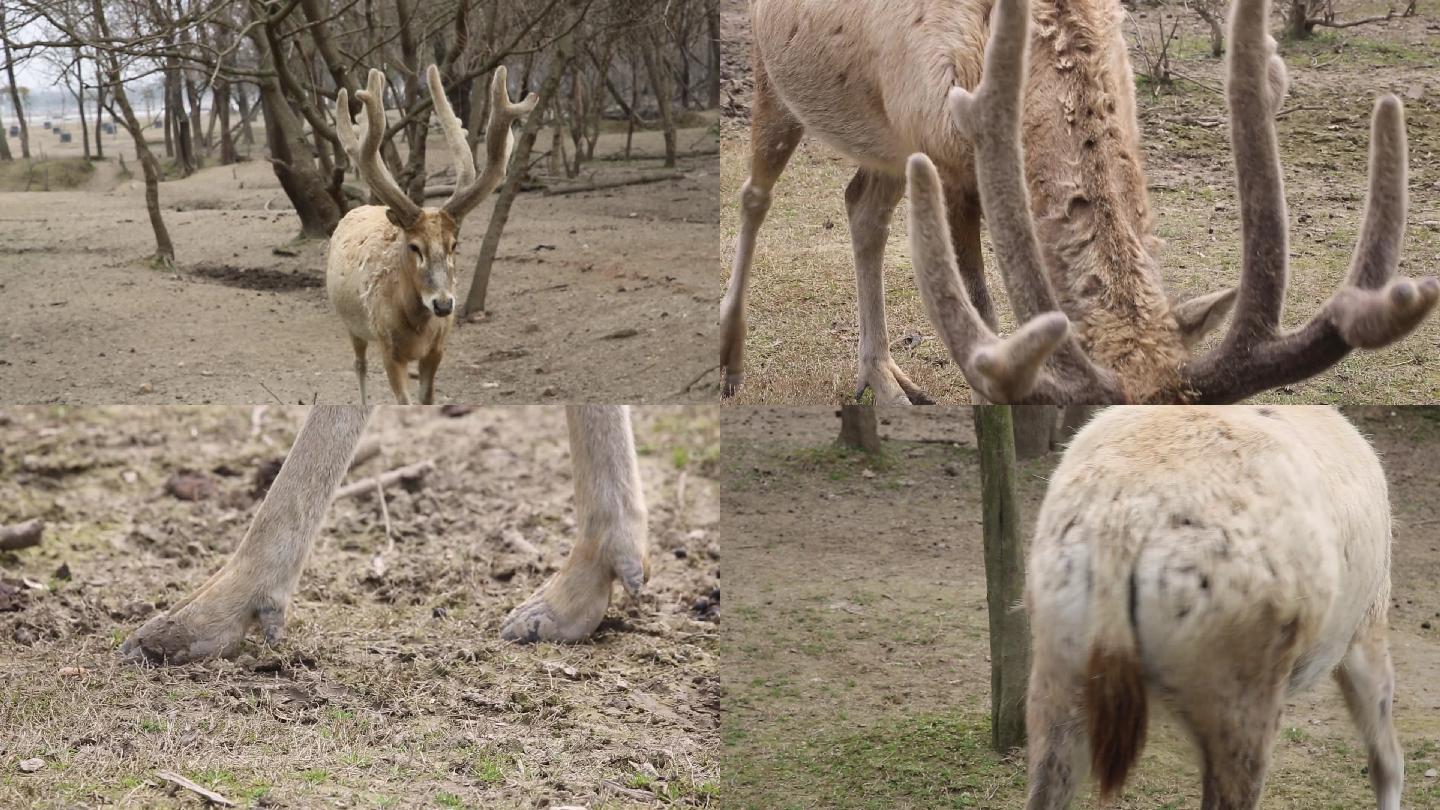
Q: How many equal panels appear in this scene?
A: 4